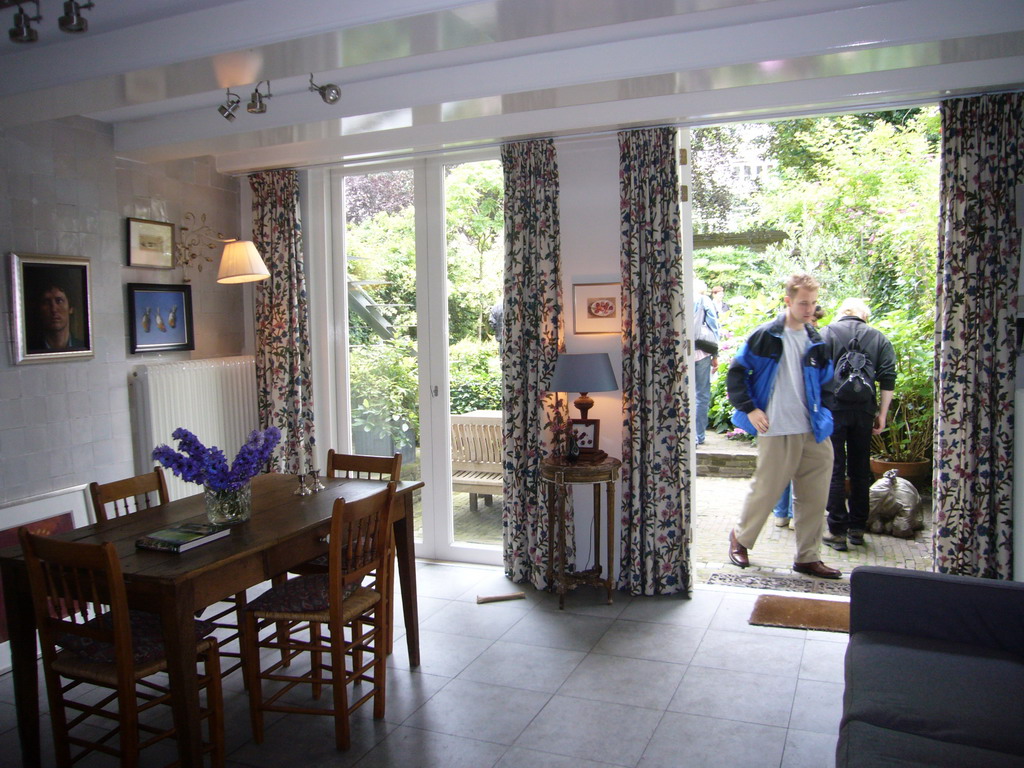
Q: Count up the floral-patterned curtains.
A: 4